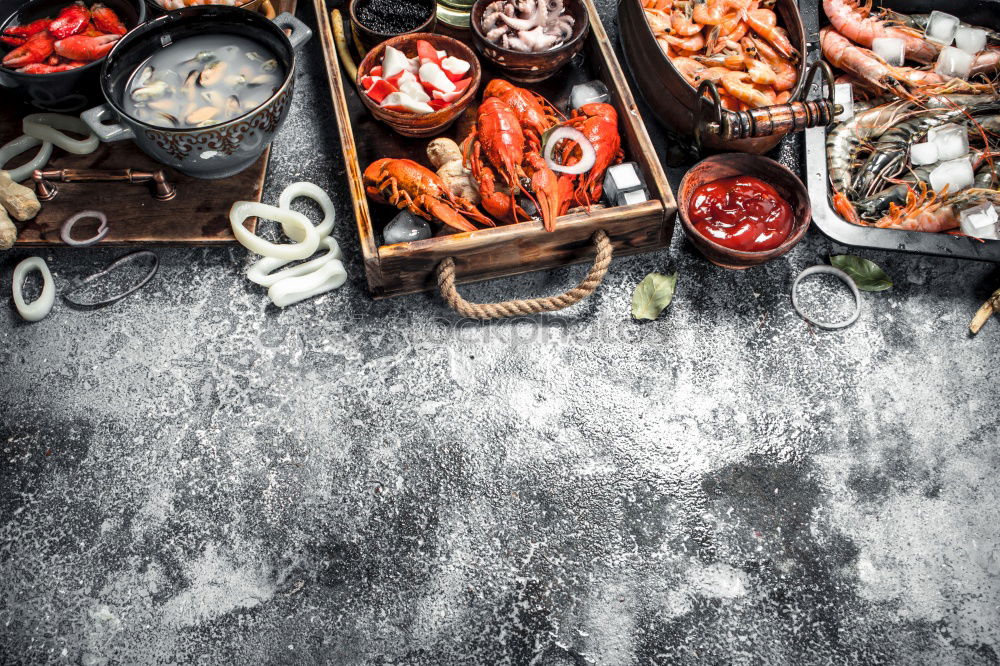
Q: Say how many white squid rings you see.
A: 7